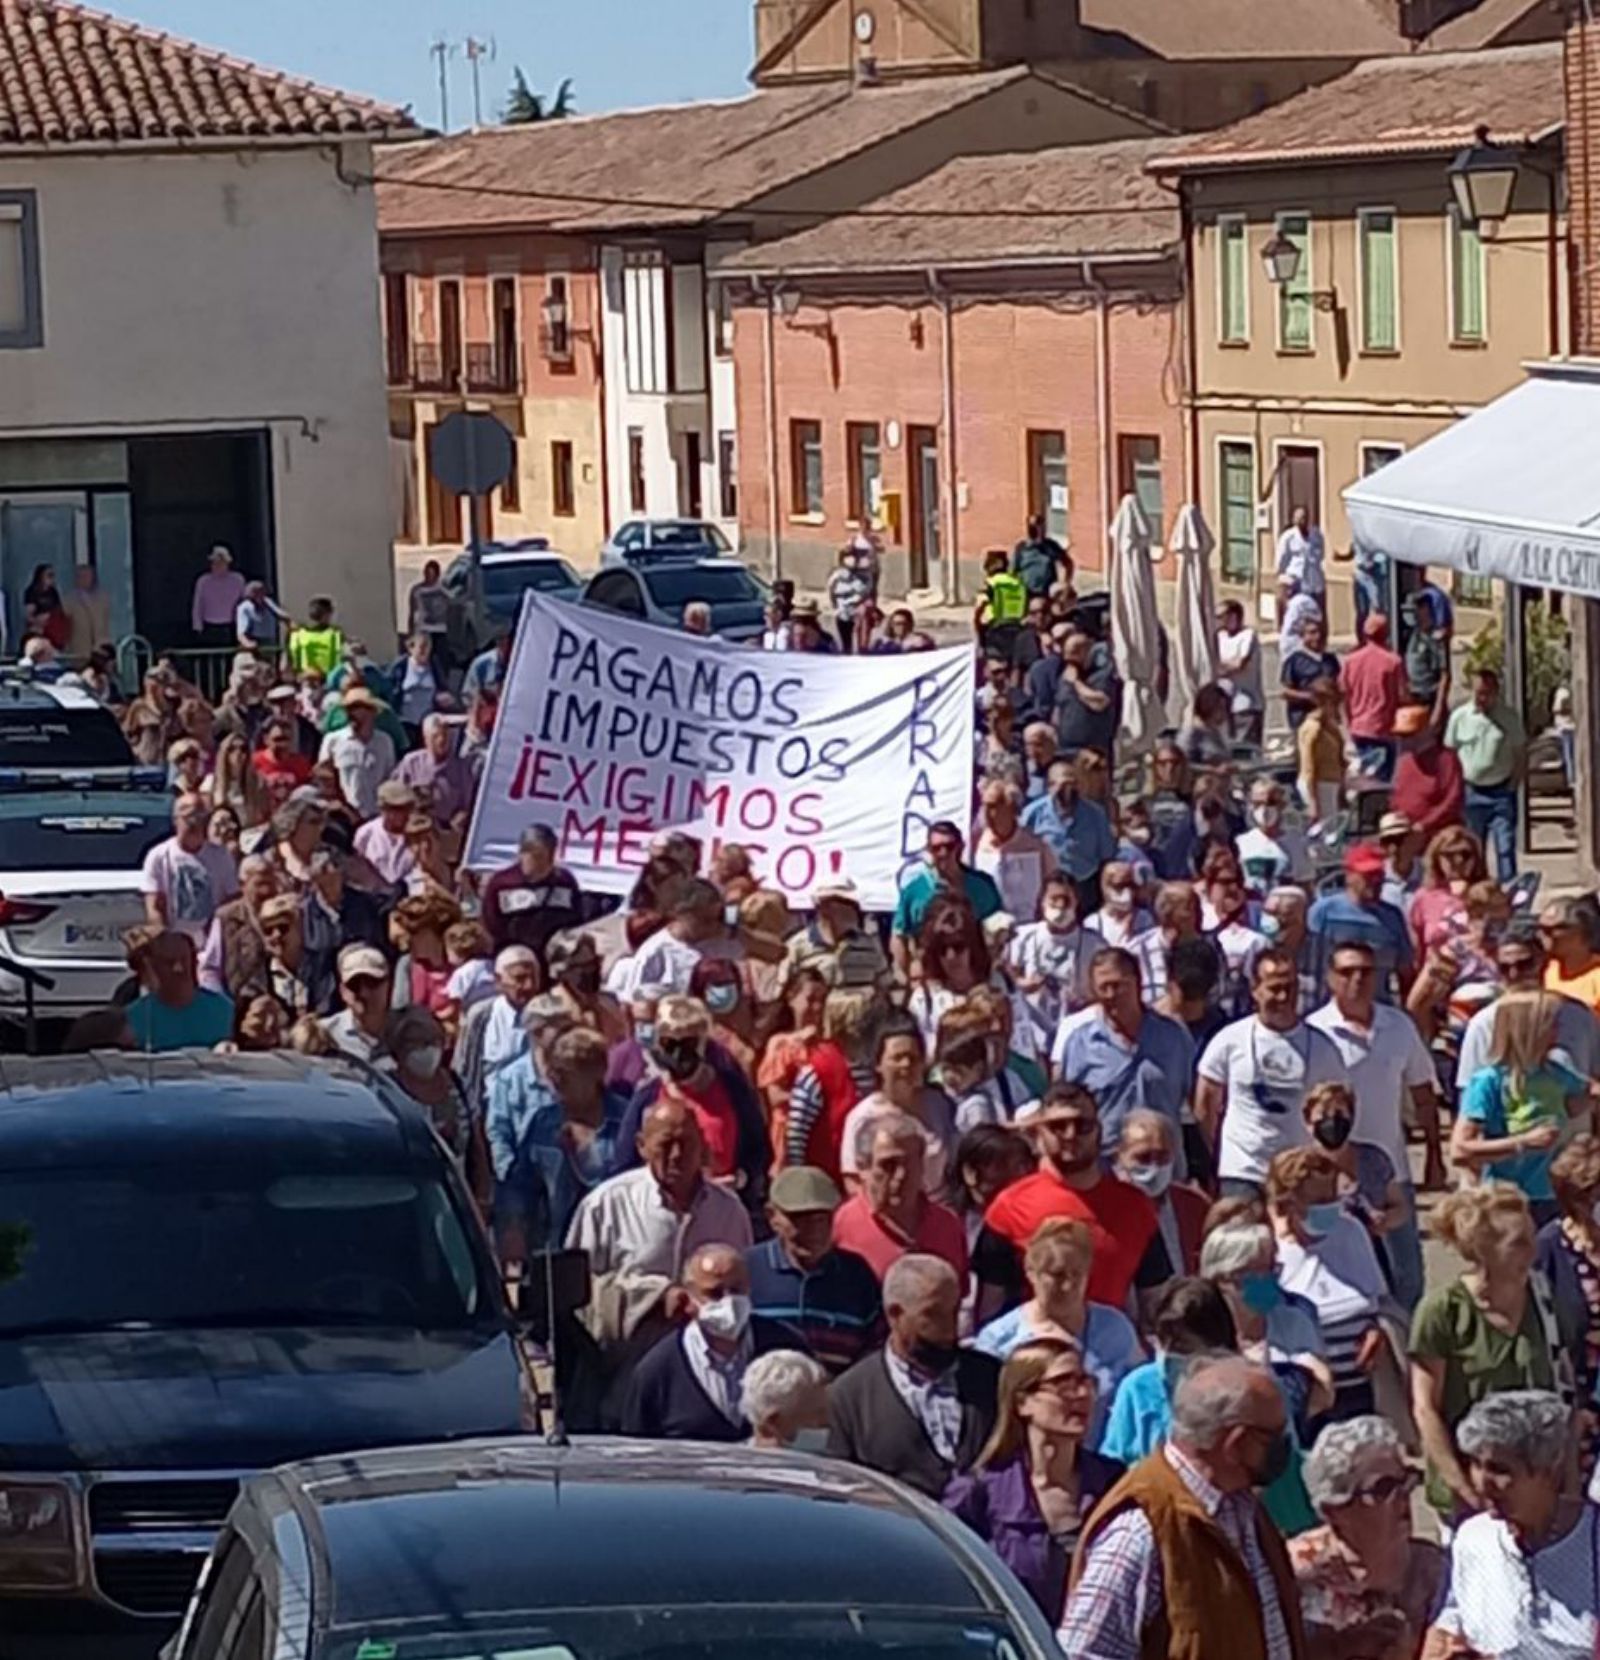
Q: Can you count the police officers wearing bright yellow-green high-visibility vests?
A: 2